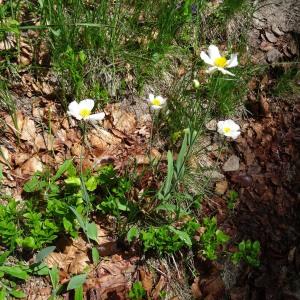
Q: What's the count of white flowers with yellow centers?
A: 4